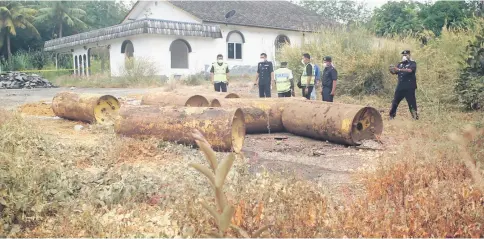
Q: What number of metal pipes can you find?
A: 6